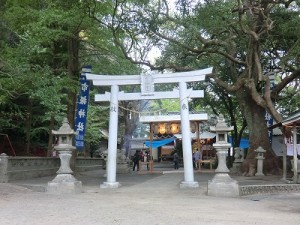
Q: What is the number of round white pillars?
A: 2